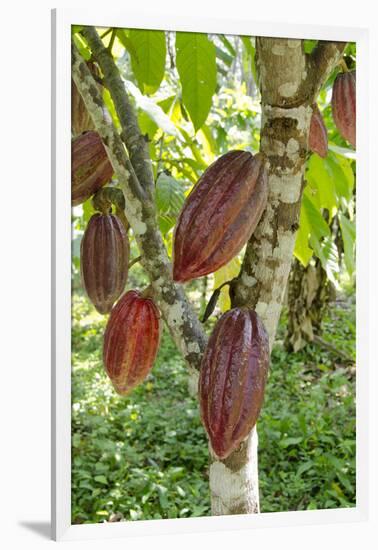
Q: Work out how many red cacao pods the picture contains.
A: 8